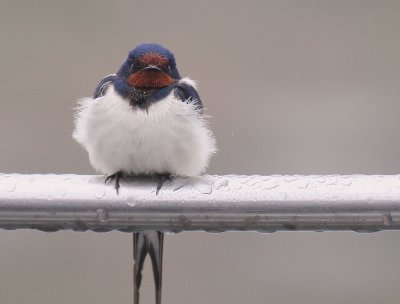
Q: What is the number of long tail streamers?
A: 2